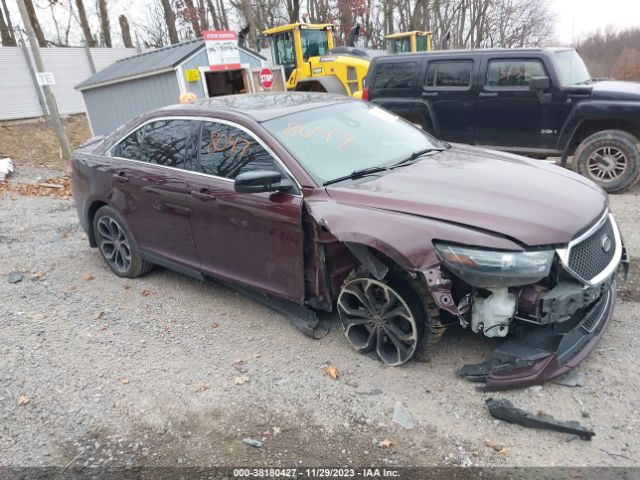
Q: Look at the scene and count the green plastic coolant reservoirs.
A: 0